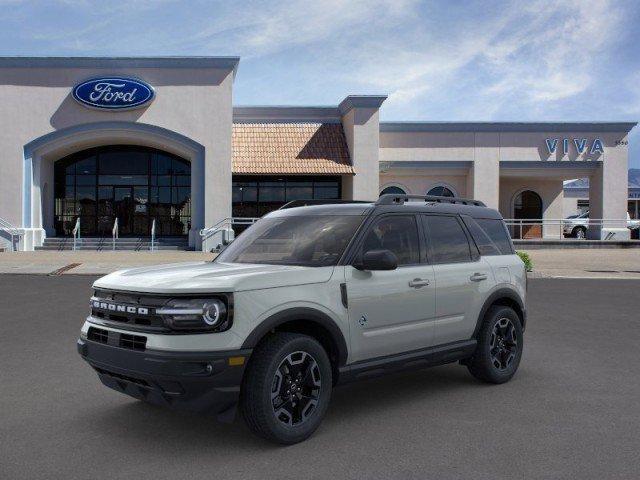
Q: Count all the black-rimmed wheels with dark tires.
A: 2